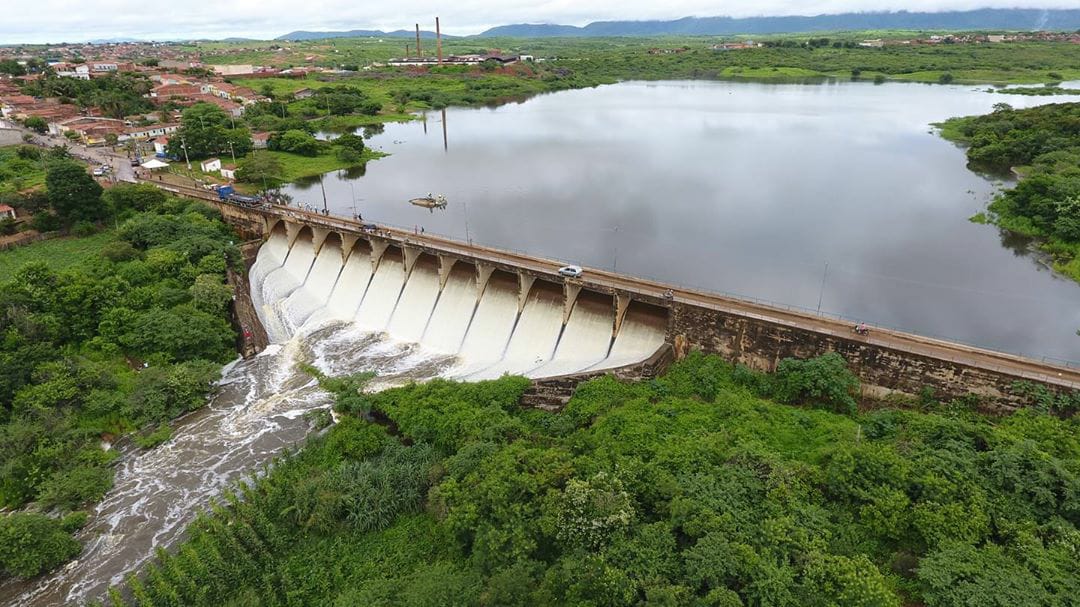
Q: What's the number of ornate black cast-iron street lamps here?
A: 0